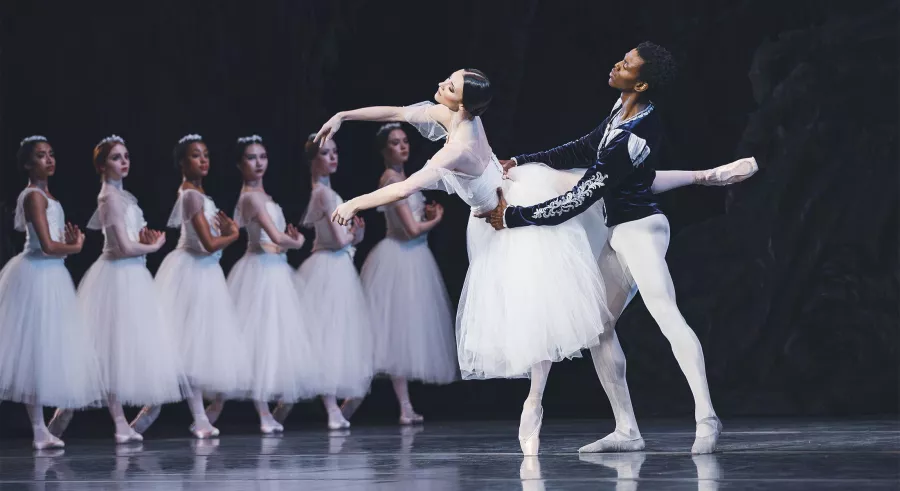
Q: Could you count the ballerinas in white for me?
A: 7